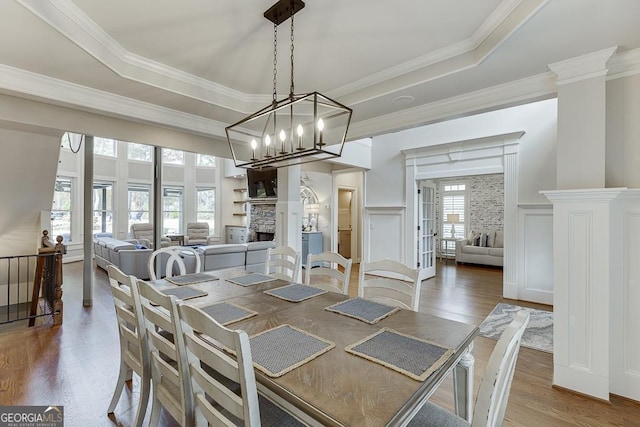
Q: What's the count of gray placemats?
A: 8